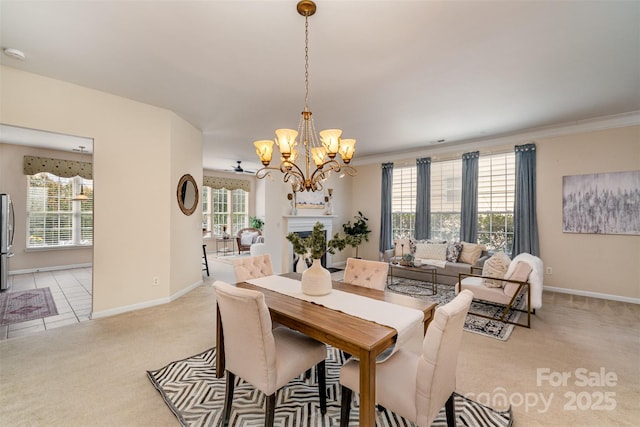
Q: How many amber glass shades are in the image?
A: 6